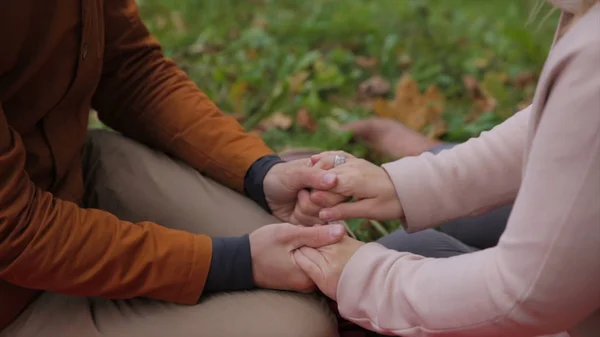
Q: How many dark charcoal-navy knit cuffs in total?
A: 2